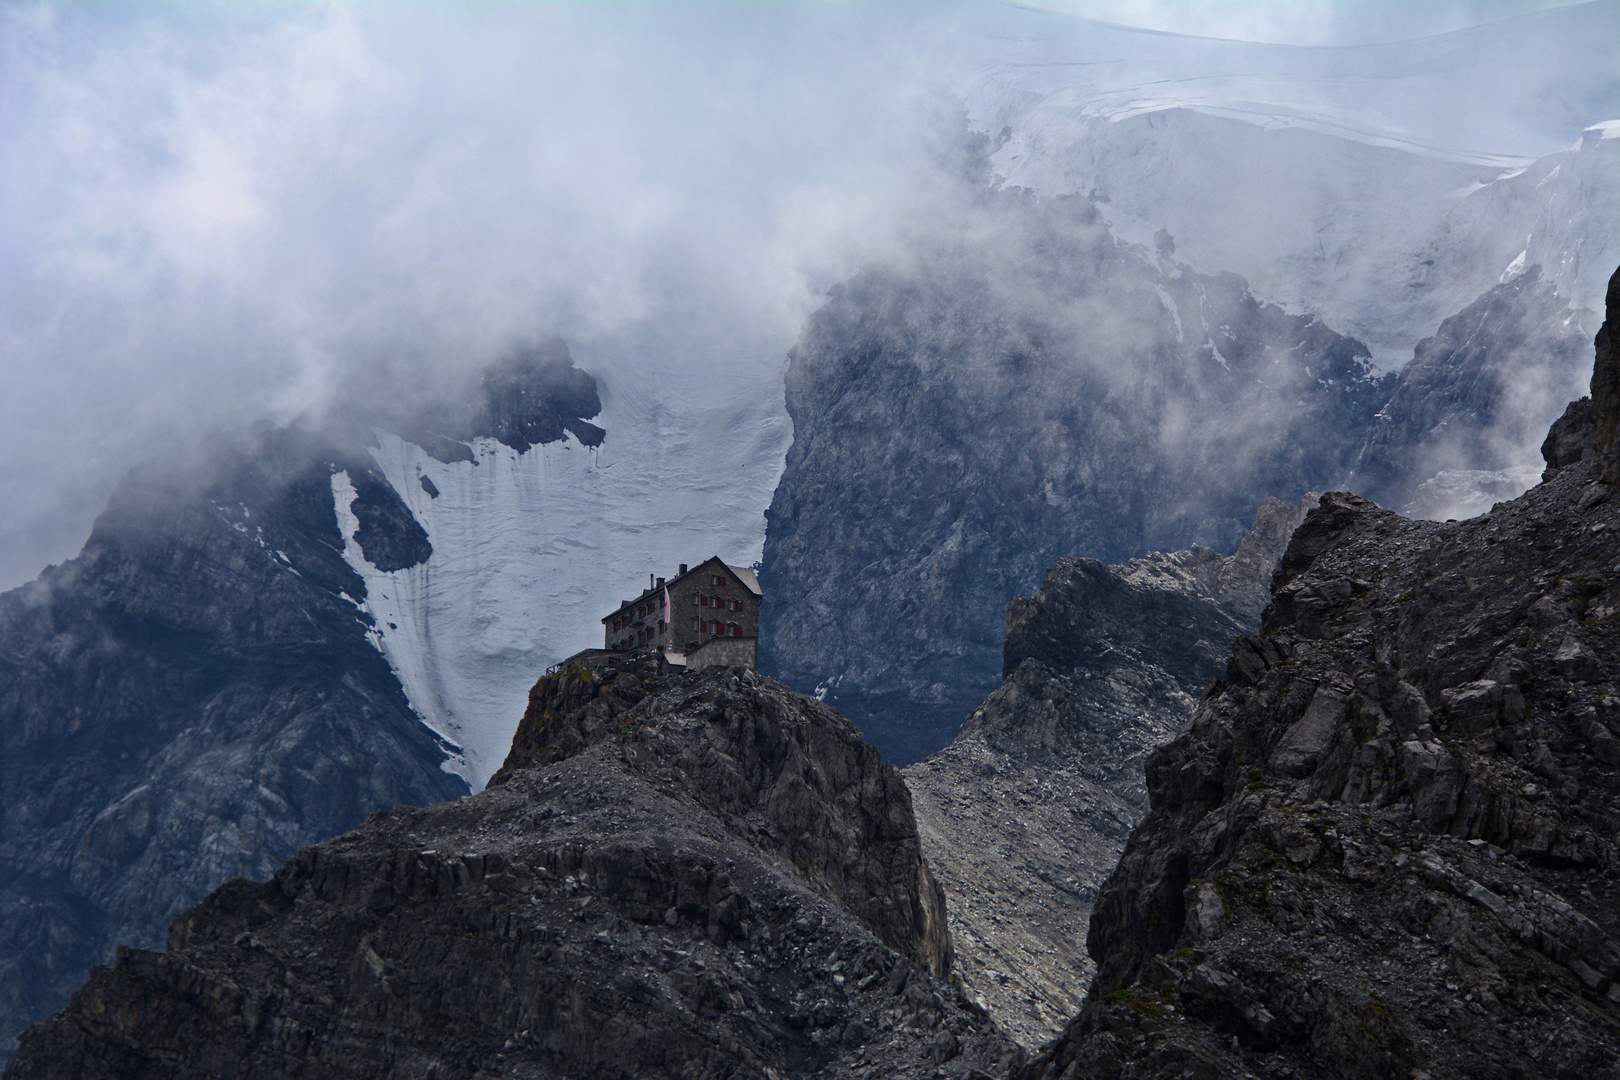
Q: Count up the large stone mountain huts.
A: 1